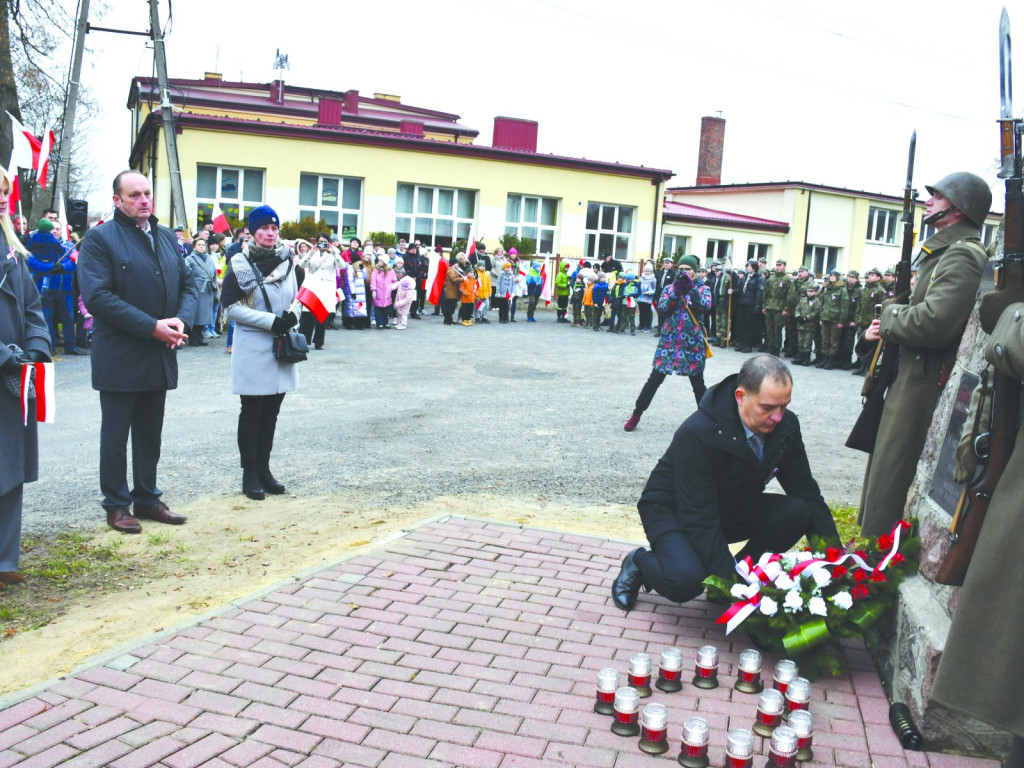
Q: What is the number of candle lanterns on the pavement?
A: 14